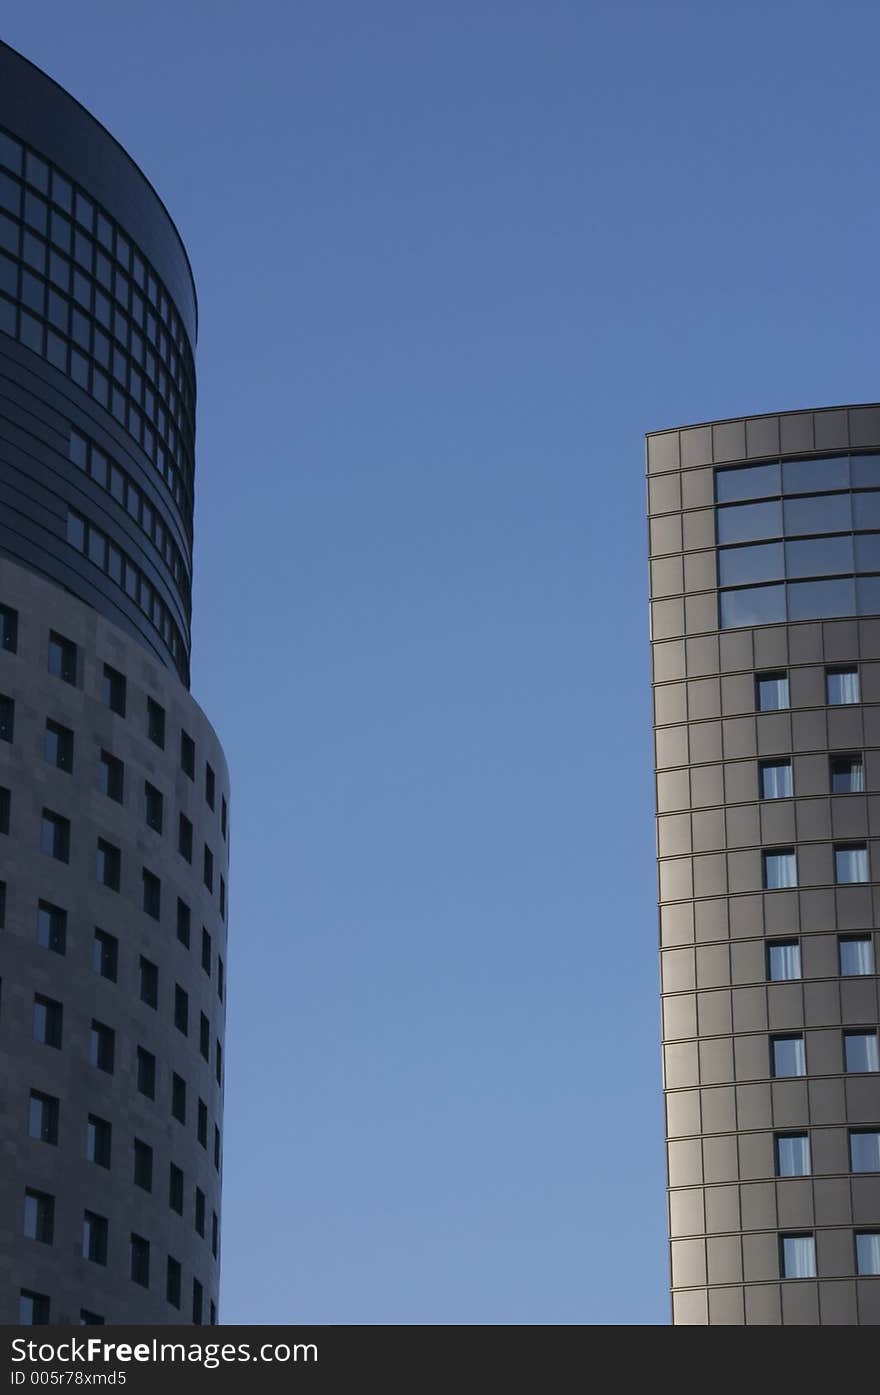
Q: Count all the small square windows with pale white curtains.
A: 14